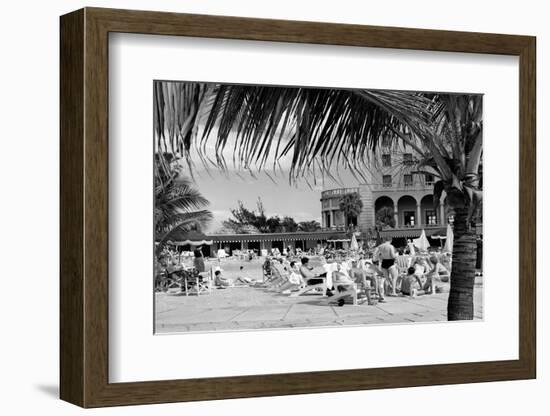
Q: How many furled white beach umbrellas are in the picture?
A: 3